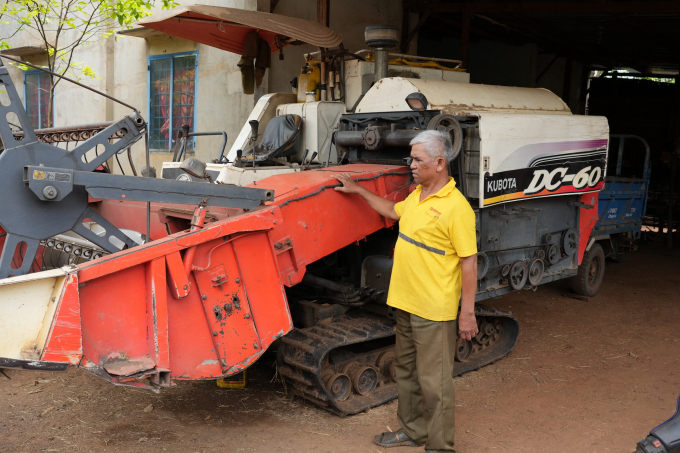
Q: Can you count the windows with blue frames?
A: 2